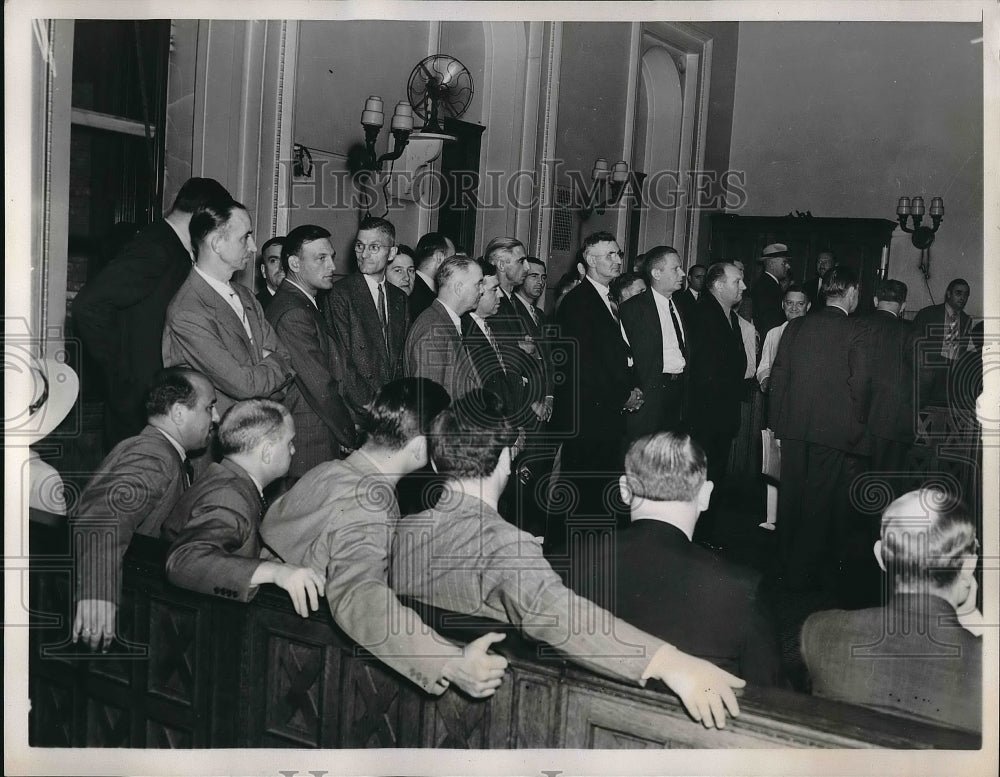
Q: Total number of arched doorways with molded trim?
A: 2